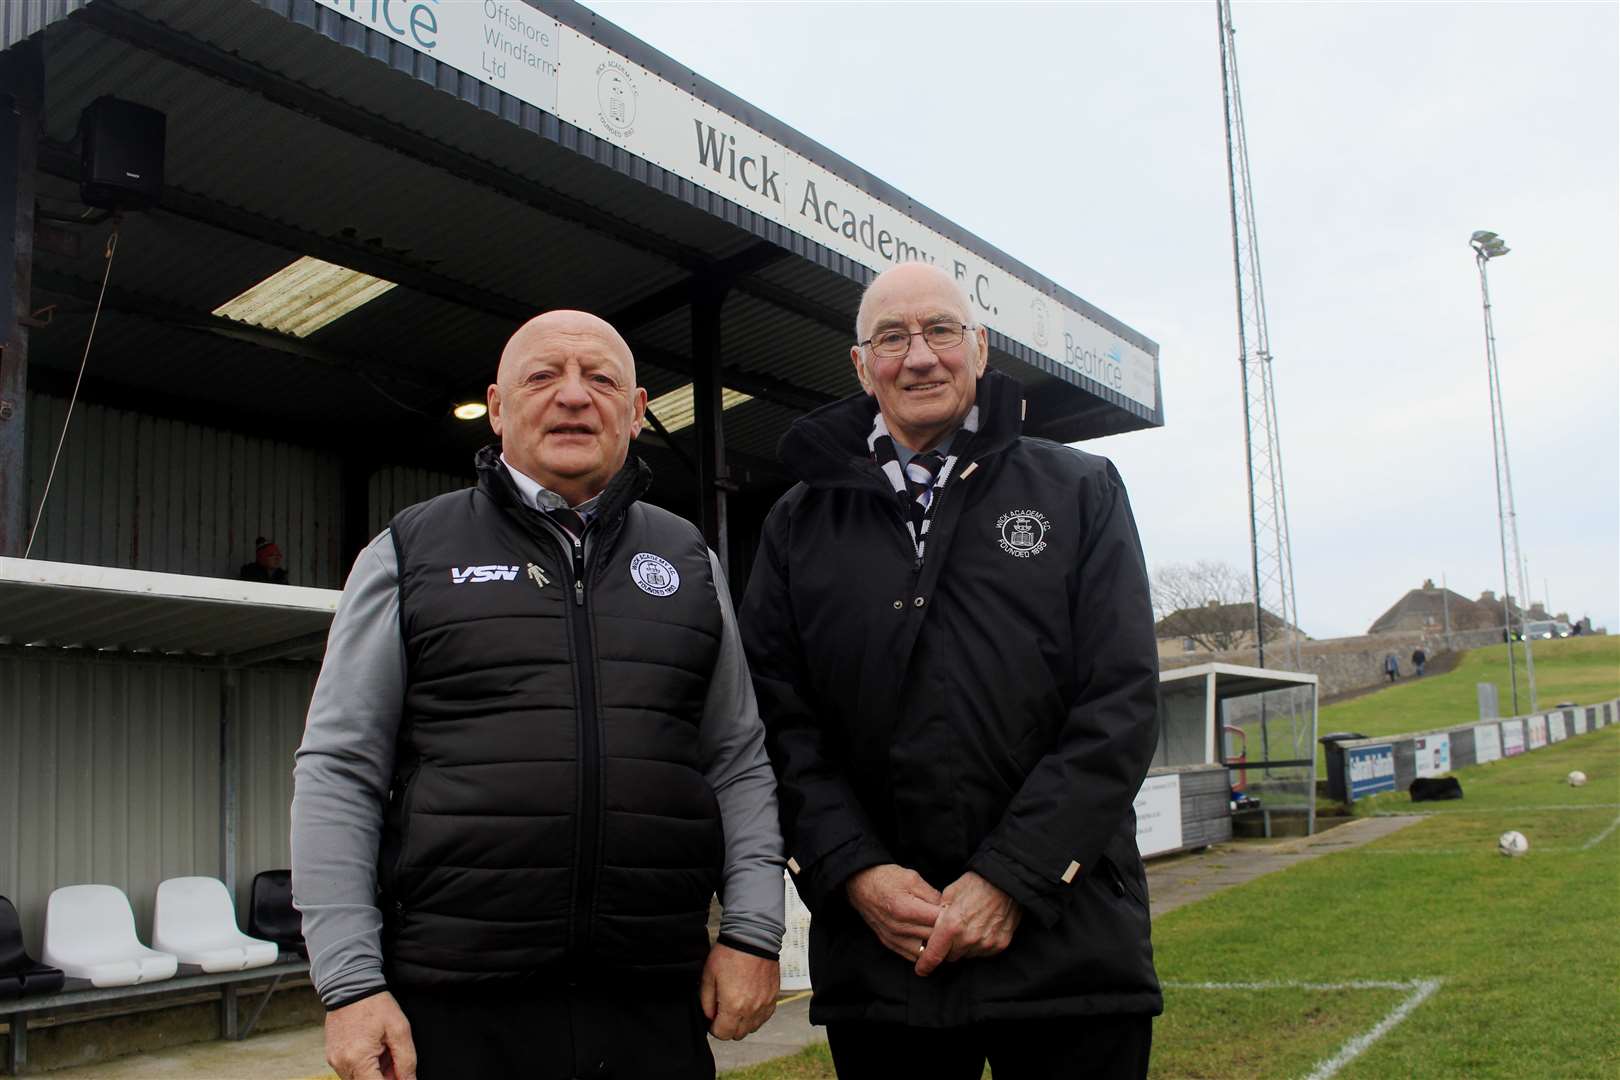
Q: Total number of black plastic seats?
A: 2